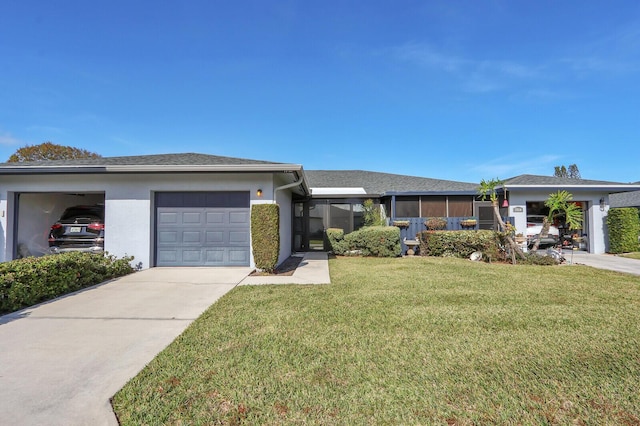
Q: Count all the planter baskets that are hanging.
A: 3